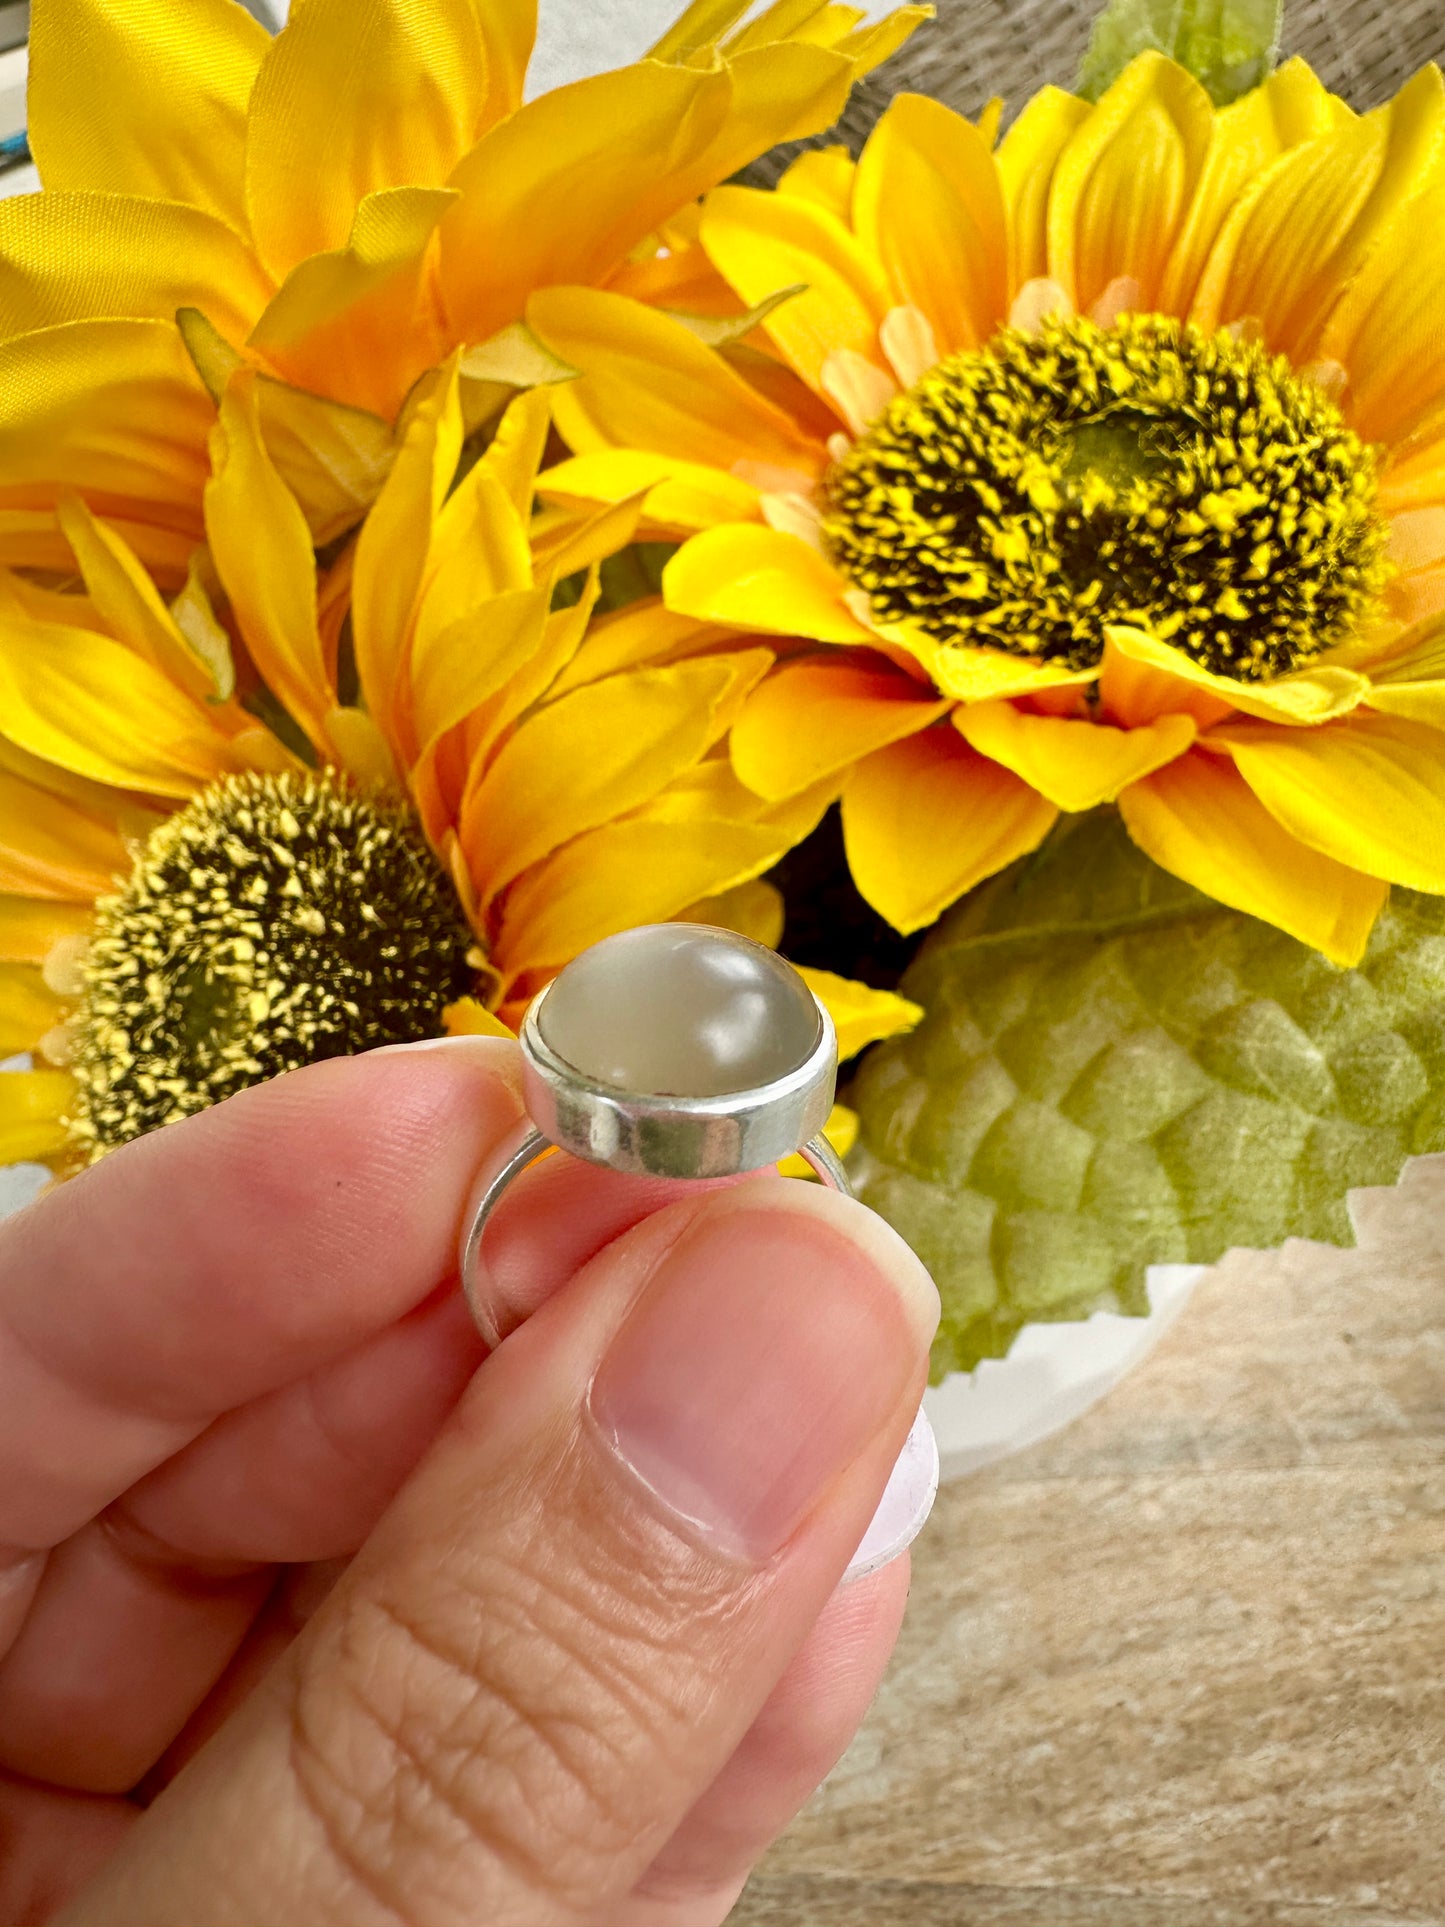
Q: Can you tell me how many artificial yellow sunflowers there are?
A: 3